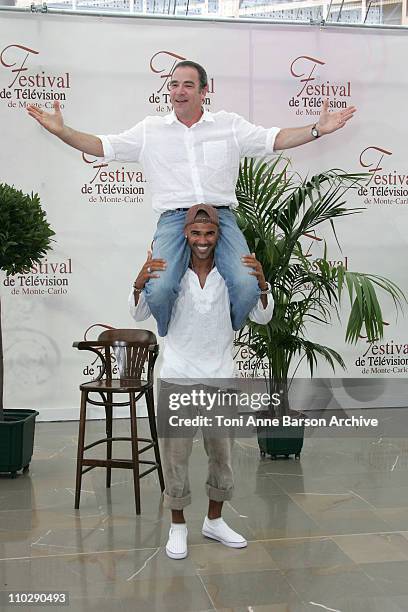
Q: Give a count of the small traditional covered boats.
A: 0